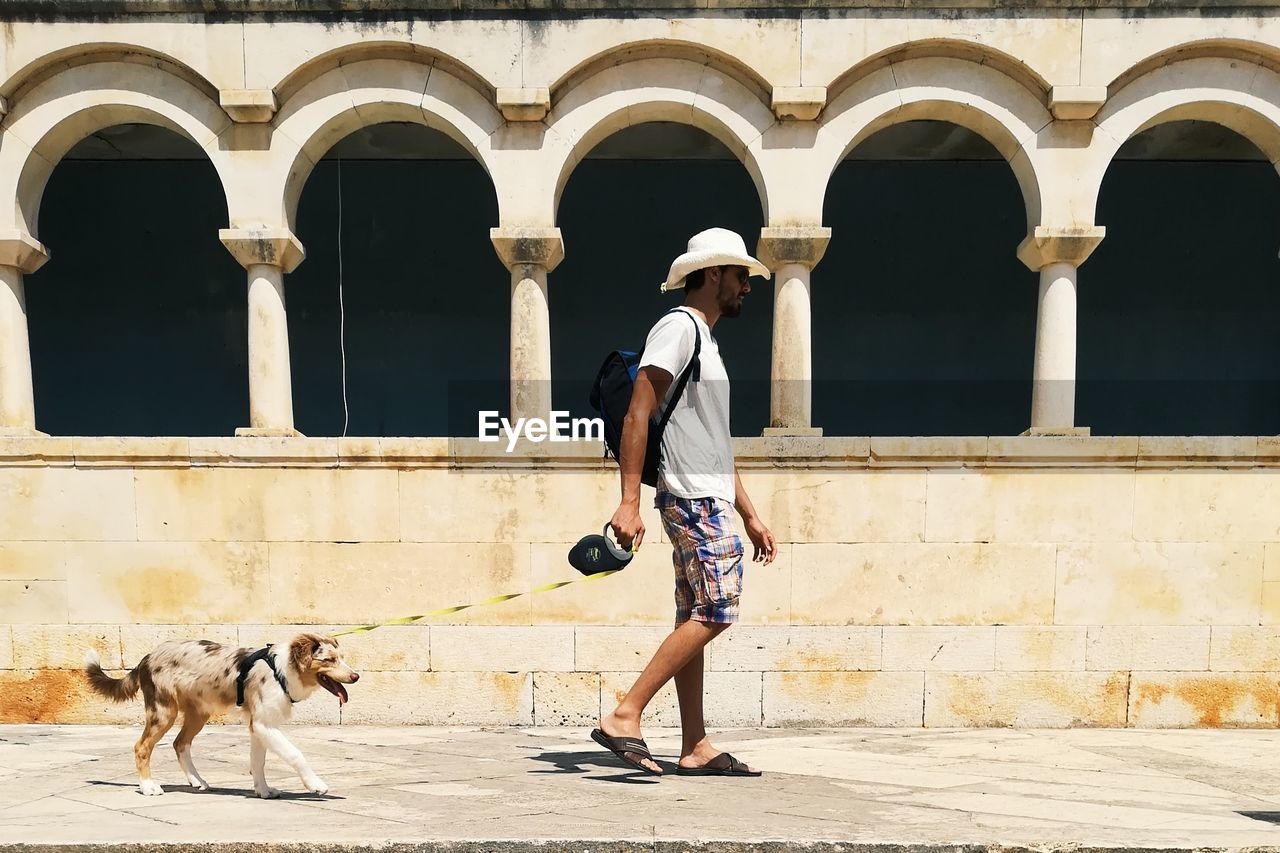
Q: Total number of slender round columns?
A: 5